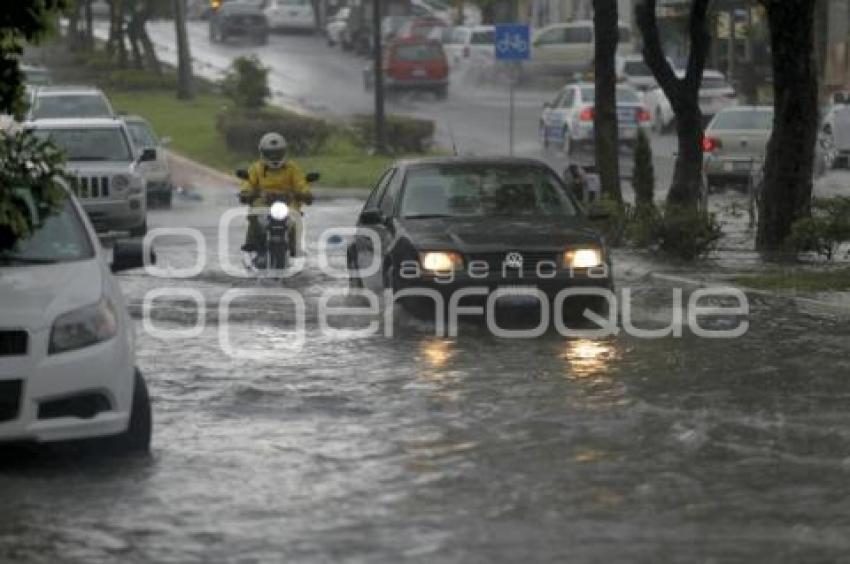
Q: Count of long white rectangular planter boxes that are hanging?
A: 0